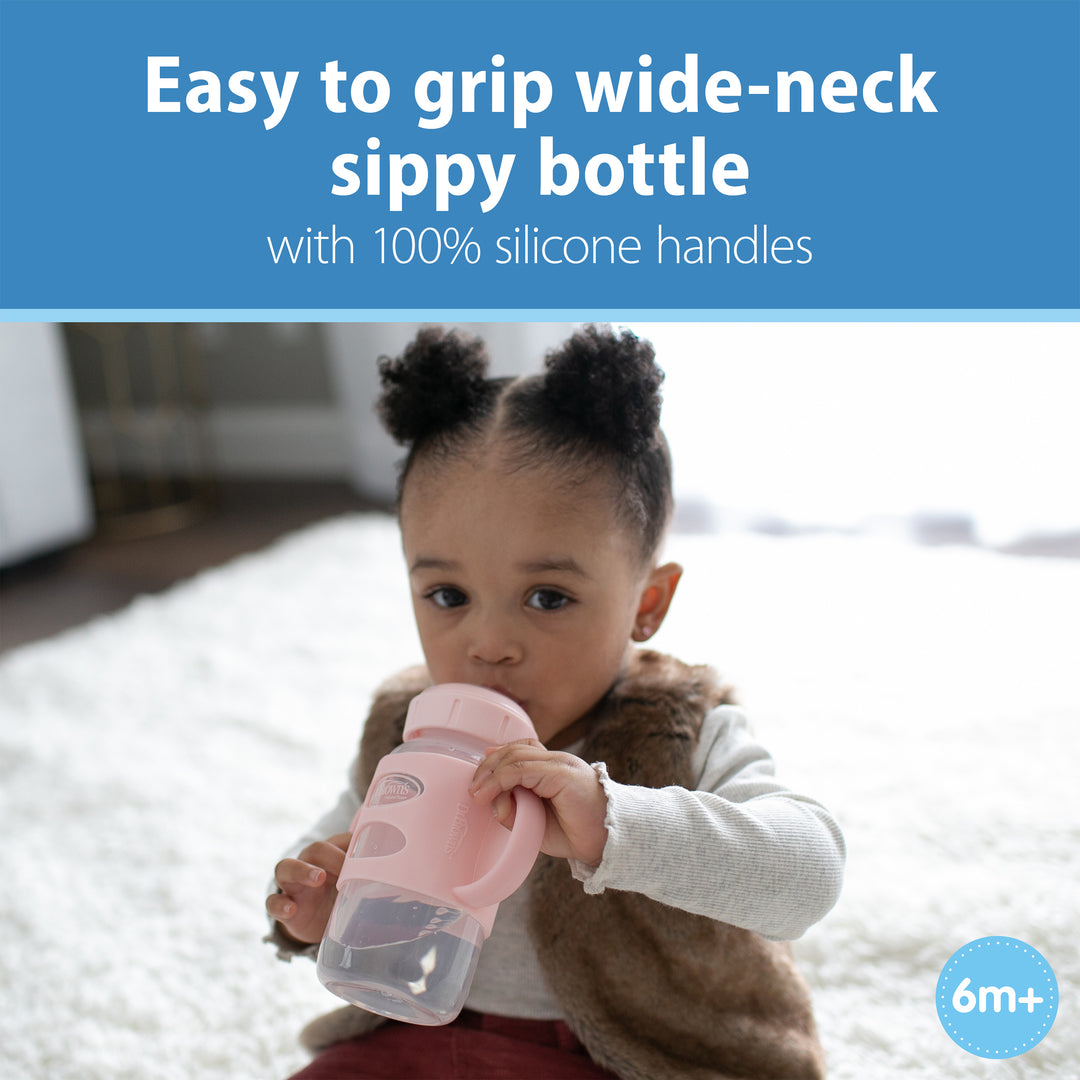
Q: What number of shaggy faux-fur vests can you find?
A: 1